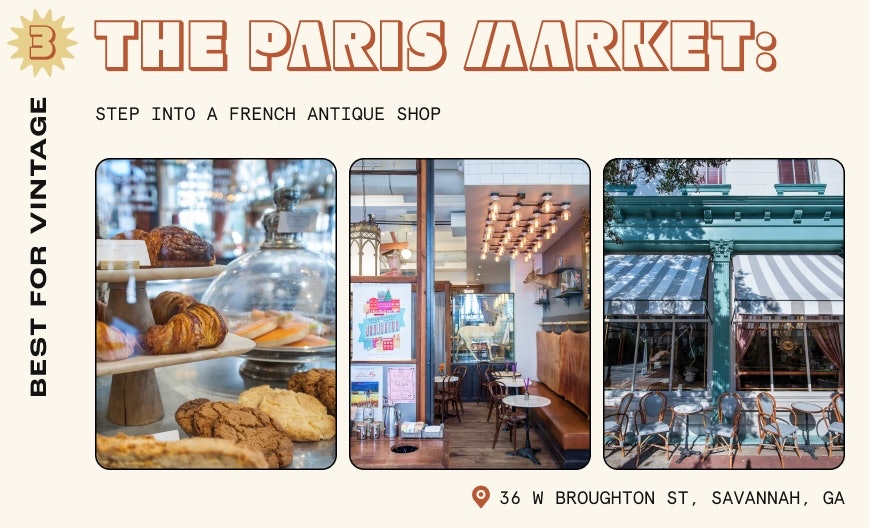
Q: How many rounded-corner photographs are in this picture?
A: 3